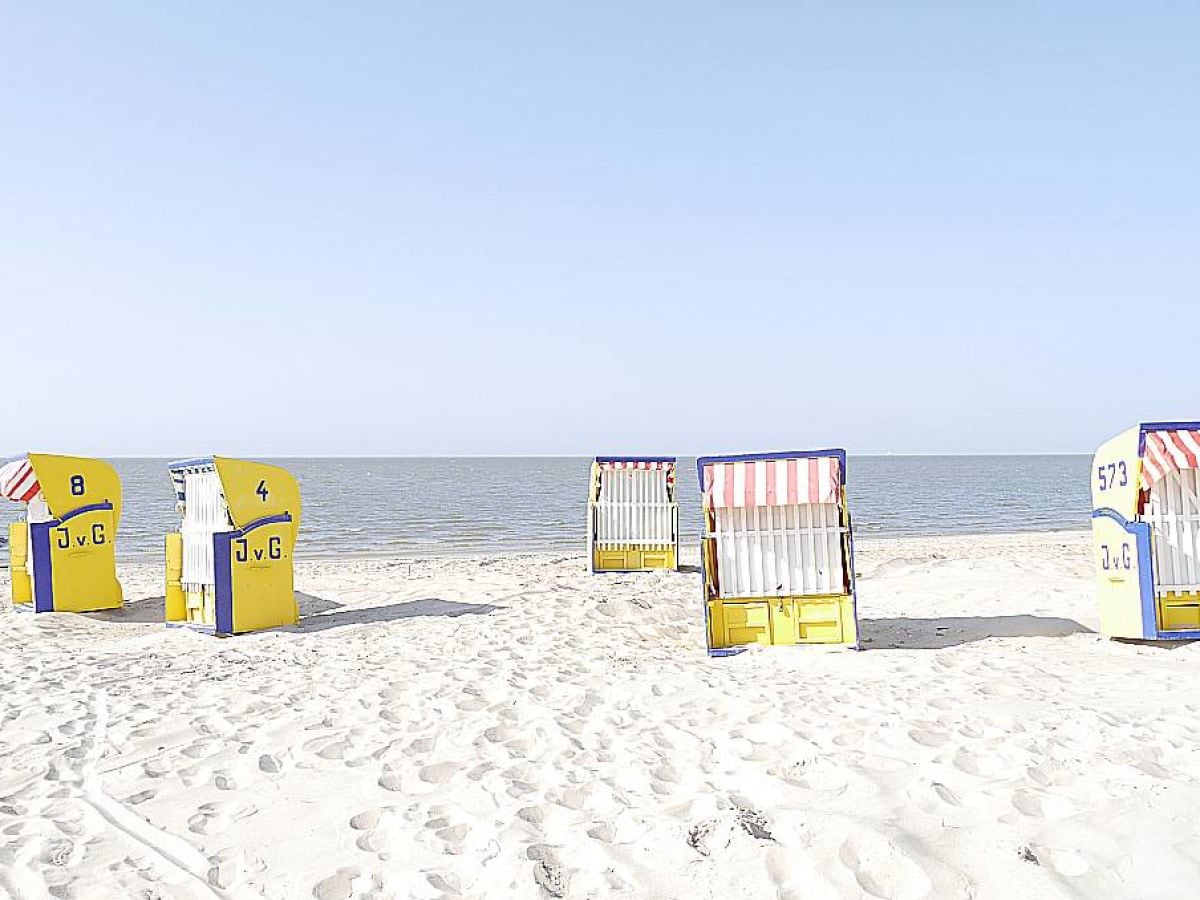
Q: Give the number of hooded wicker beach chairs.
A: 5